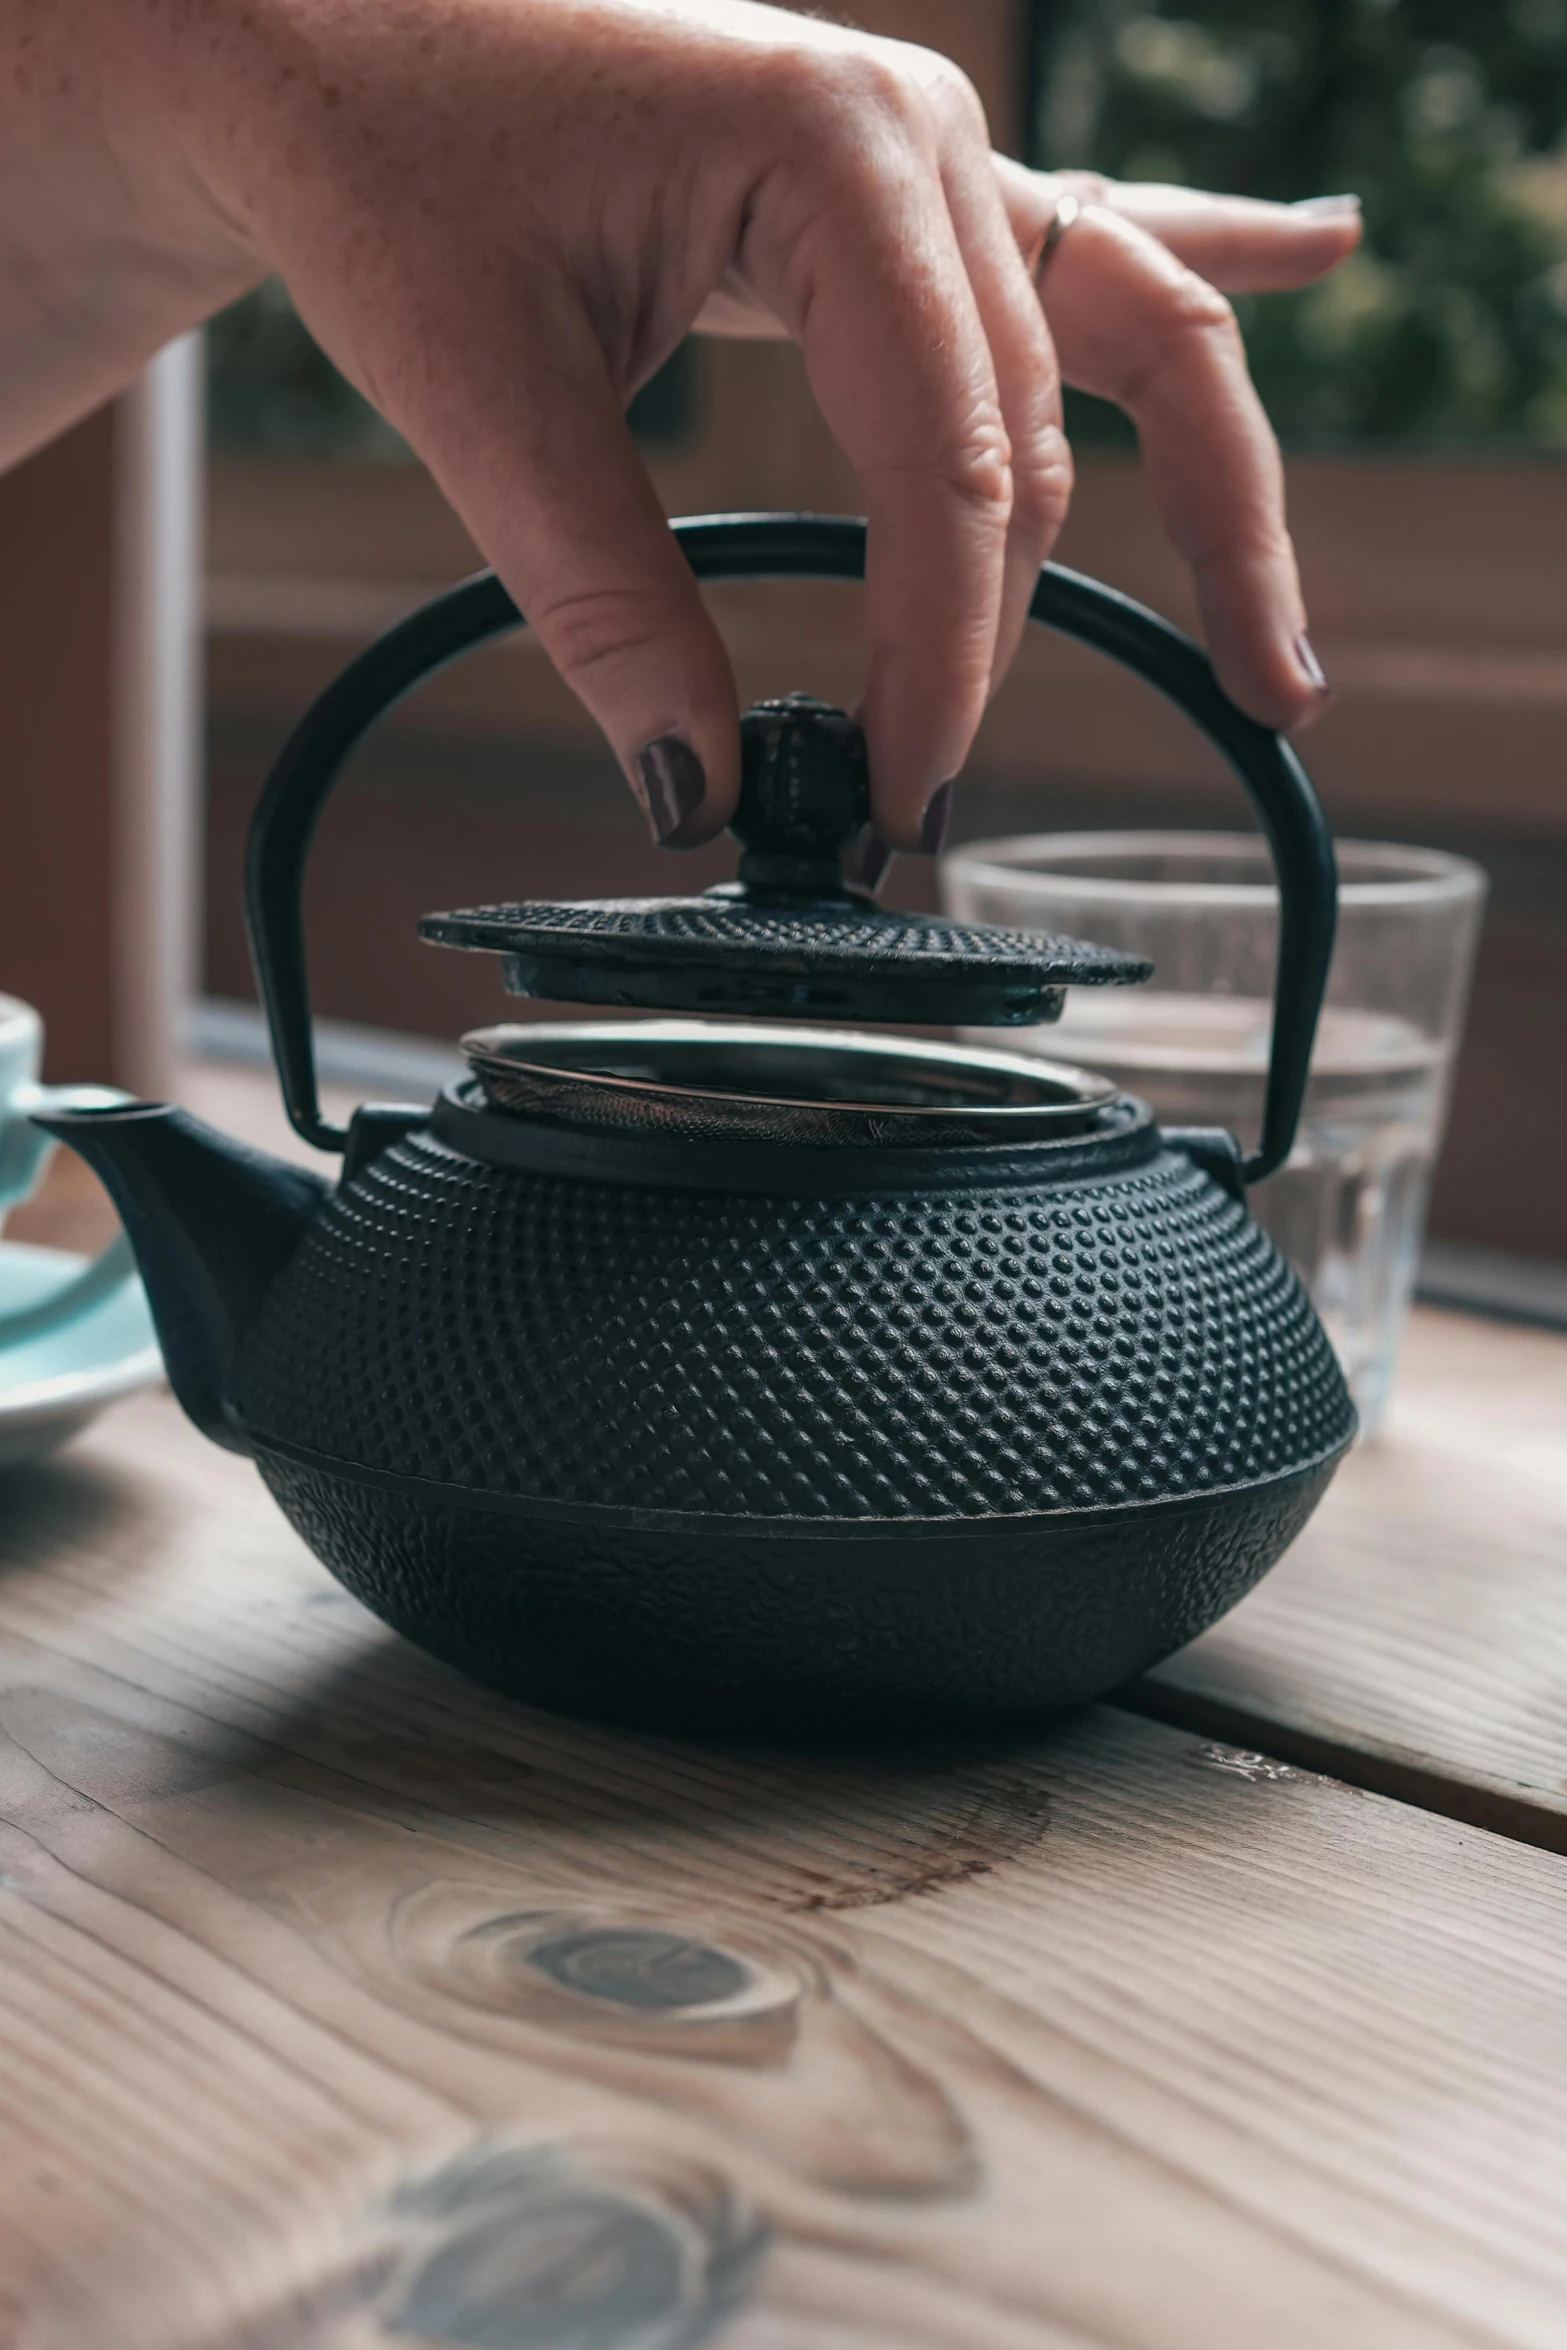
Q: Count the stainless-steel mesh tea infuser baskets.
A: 1